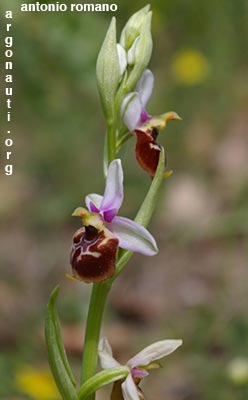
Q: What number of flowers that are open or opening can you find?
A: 3